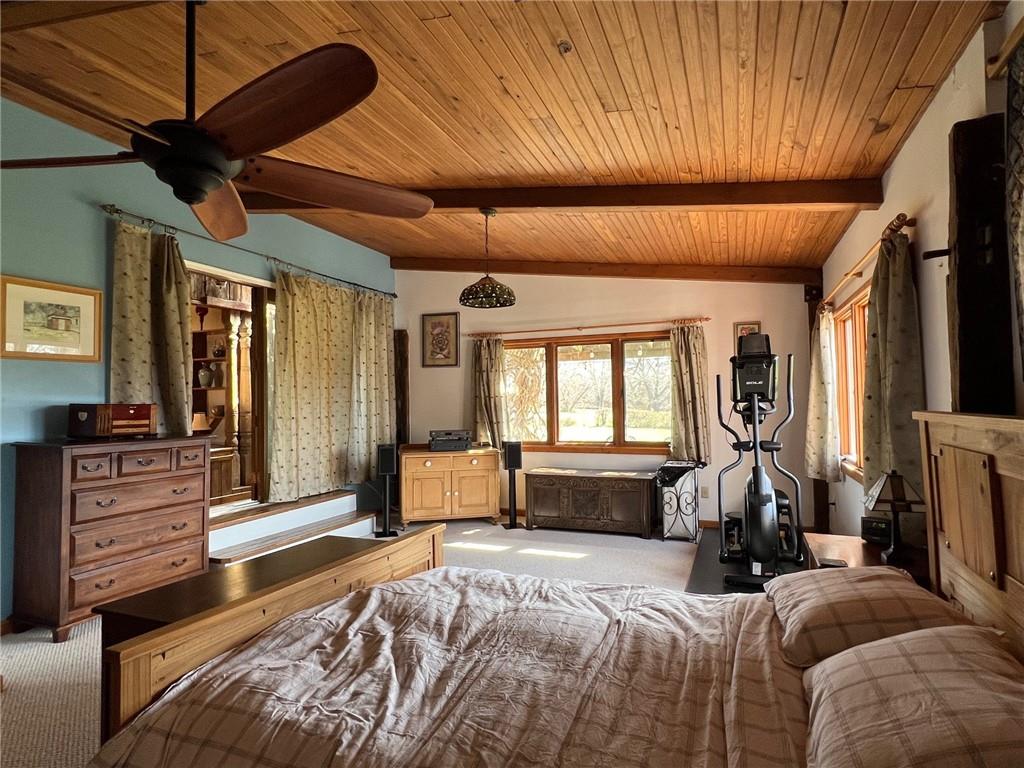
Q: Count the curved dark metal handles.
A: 9